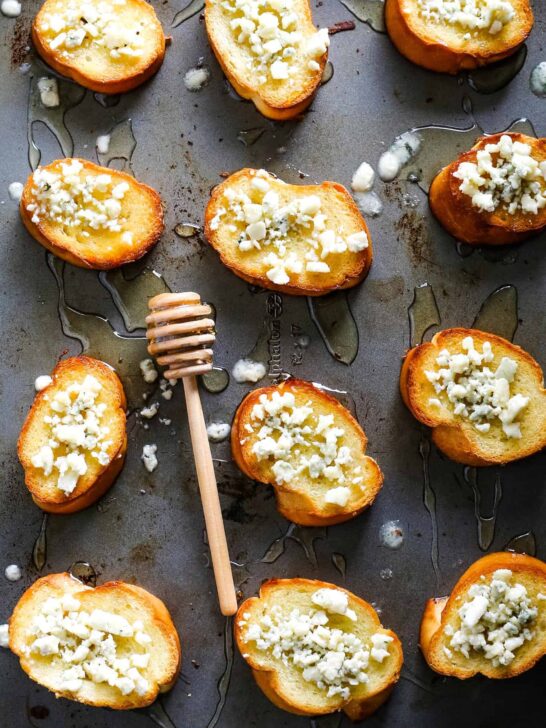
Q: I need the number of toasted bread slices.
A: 12